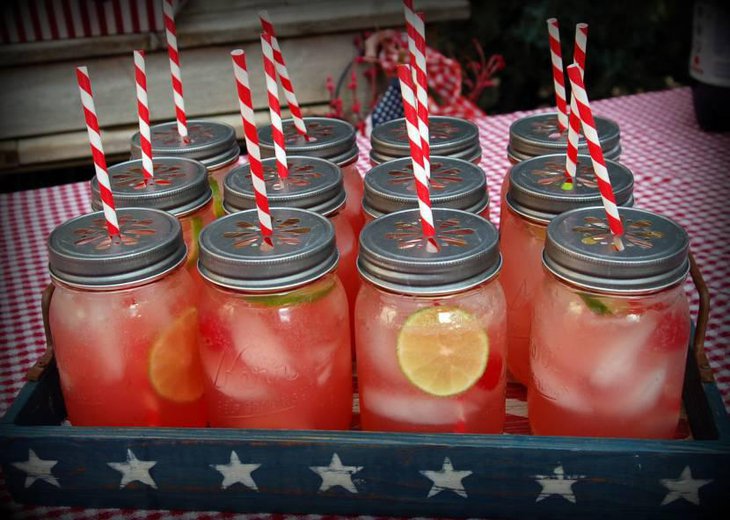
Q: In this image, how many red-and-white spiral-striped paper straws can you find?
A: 12